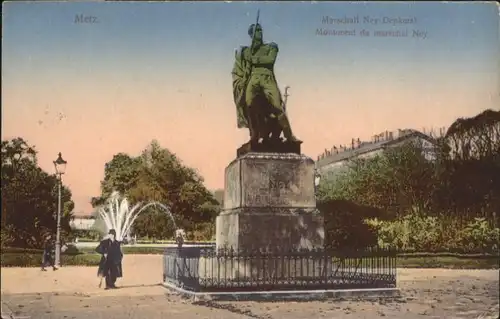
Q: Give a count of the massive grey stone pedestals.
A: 1